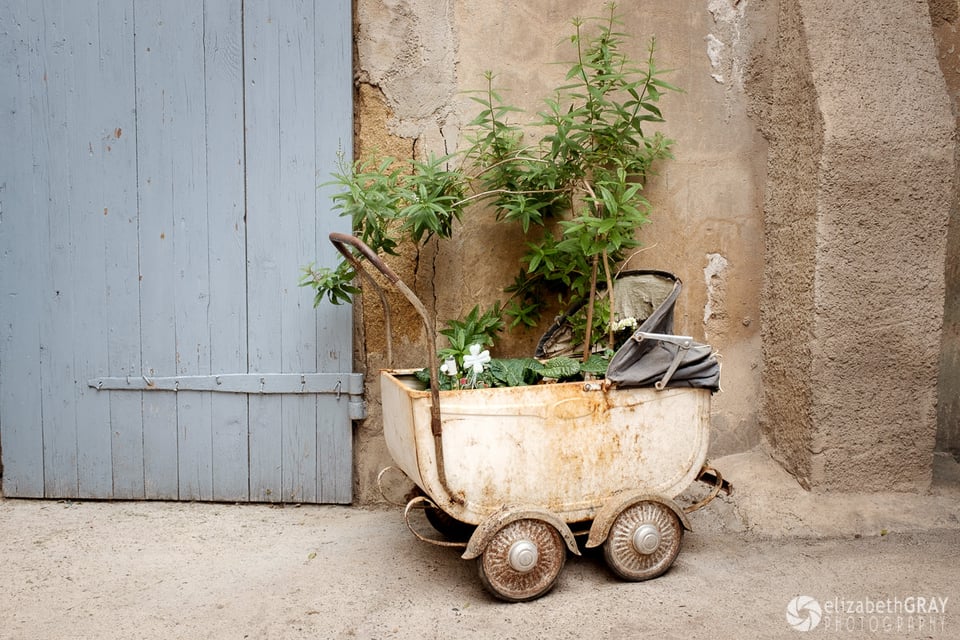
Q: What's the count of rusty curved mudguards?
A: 2